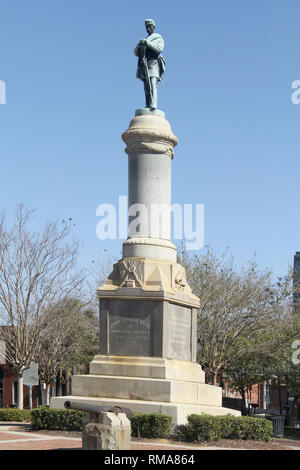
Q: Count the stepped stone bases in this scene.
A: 3